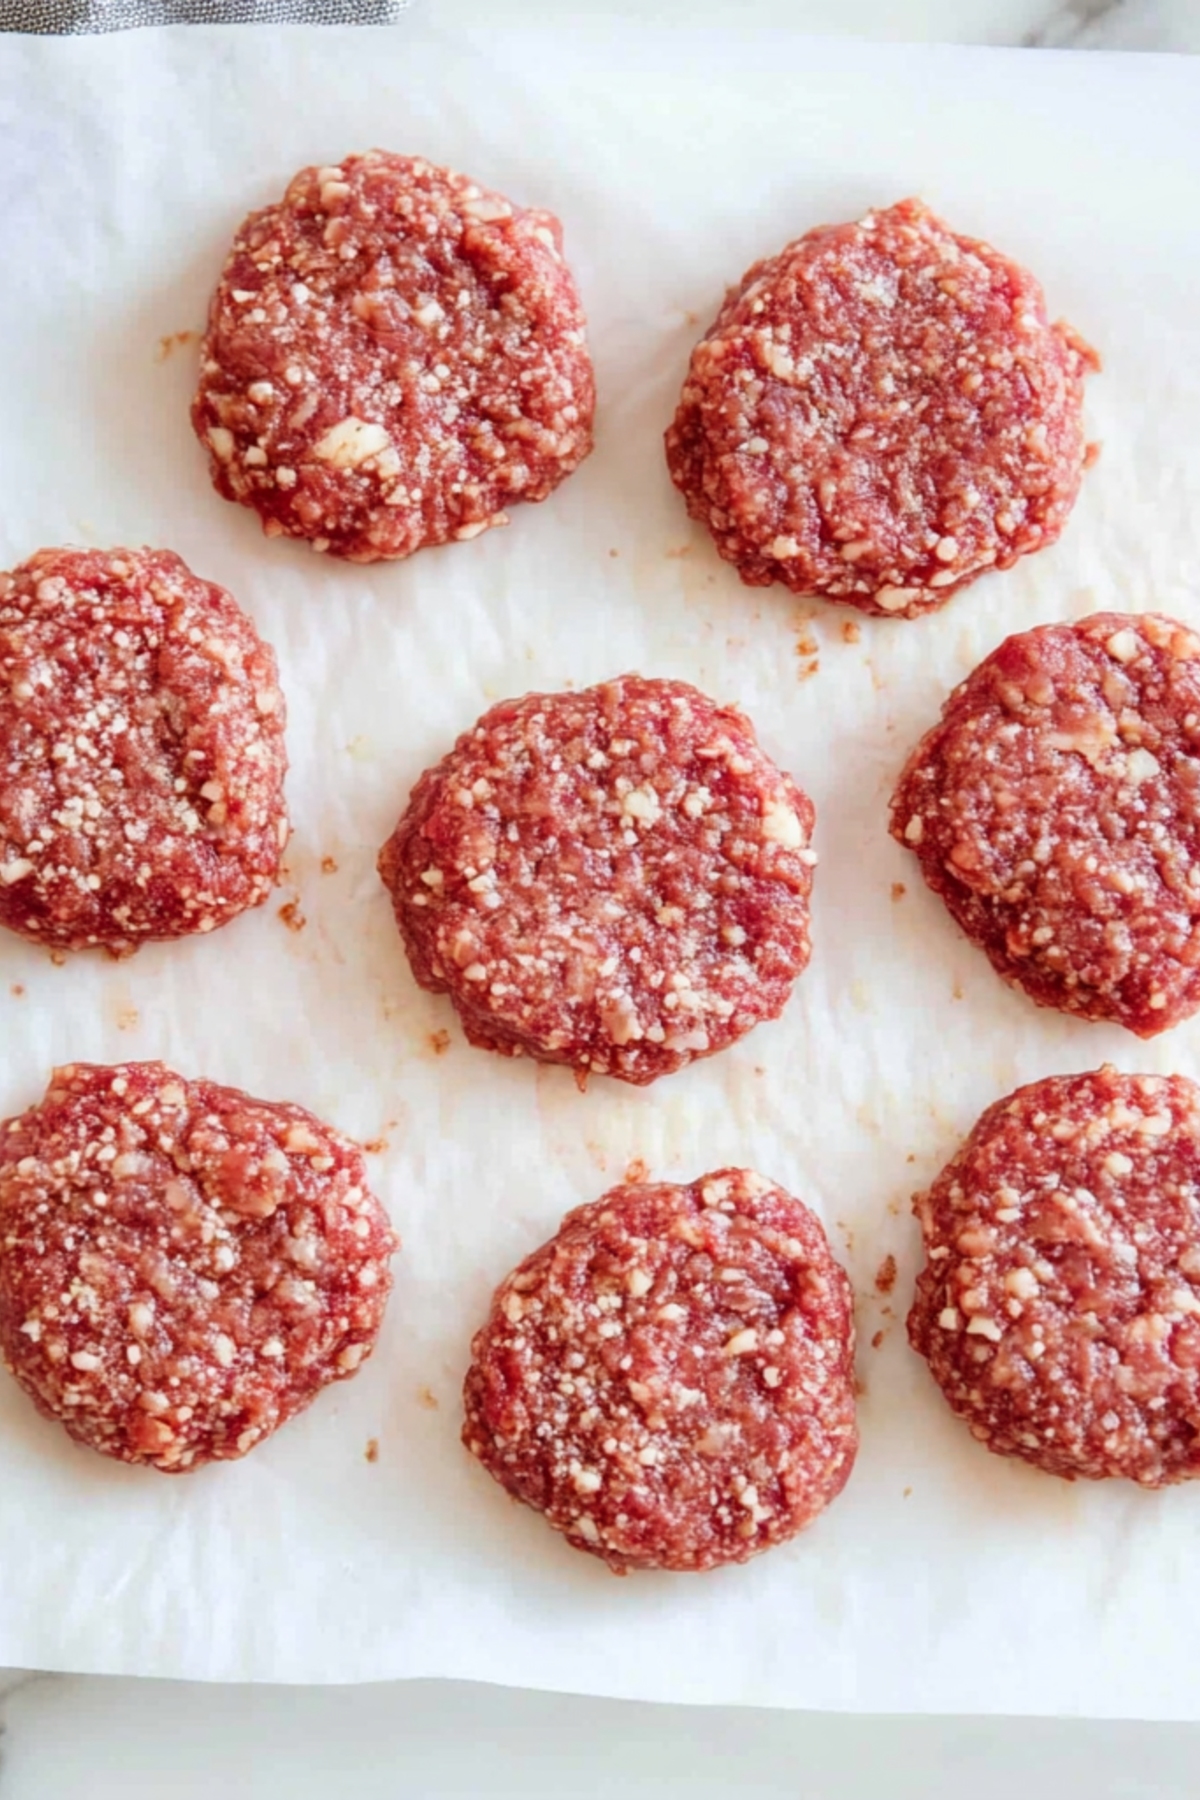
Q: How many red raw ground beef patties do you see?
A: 8